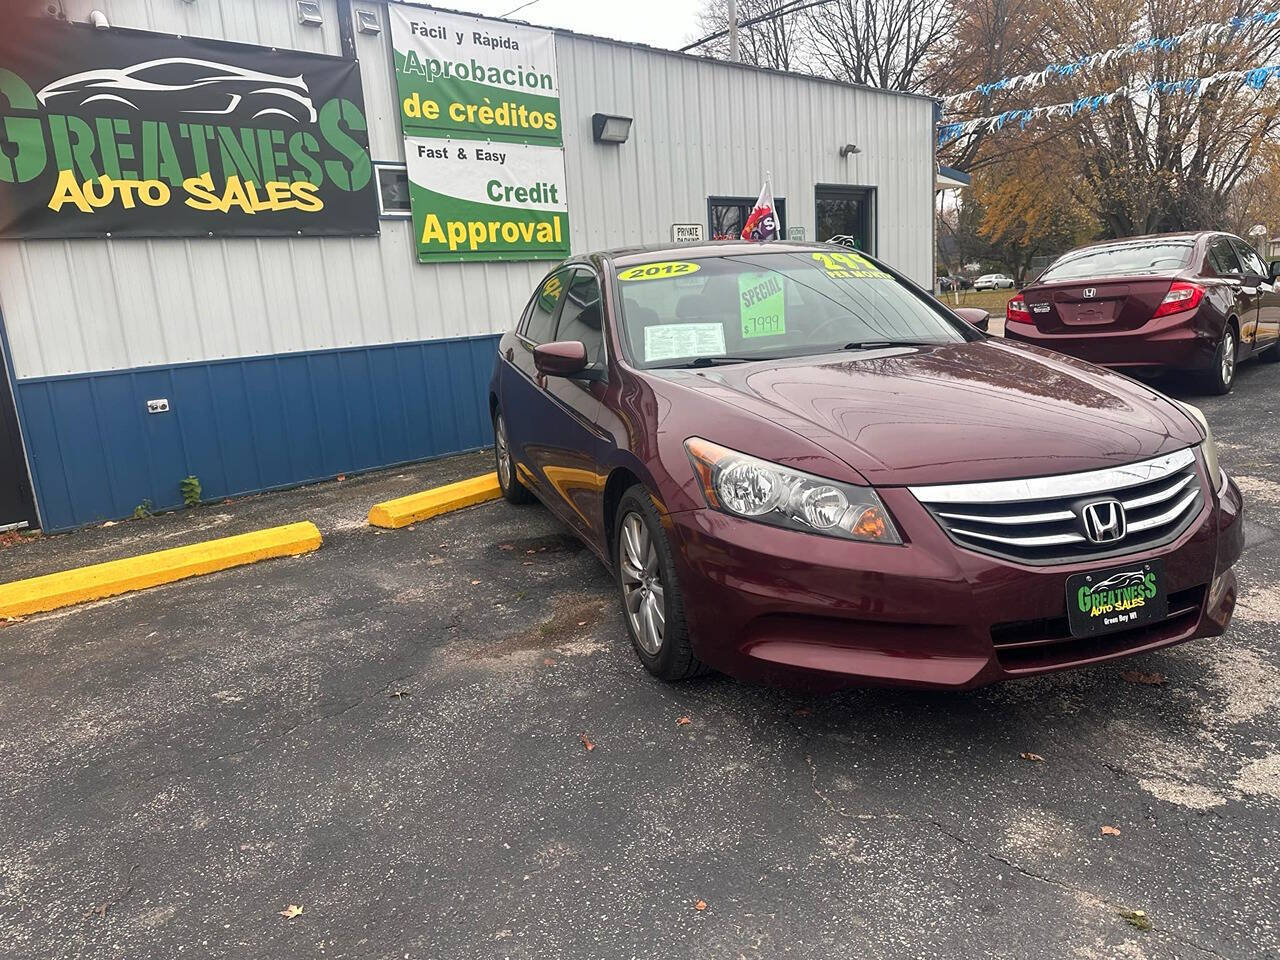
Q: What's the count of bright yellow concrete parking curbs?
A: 2